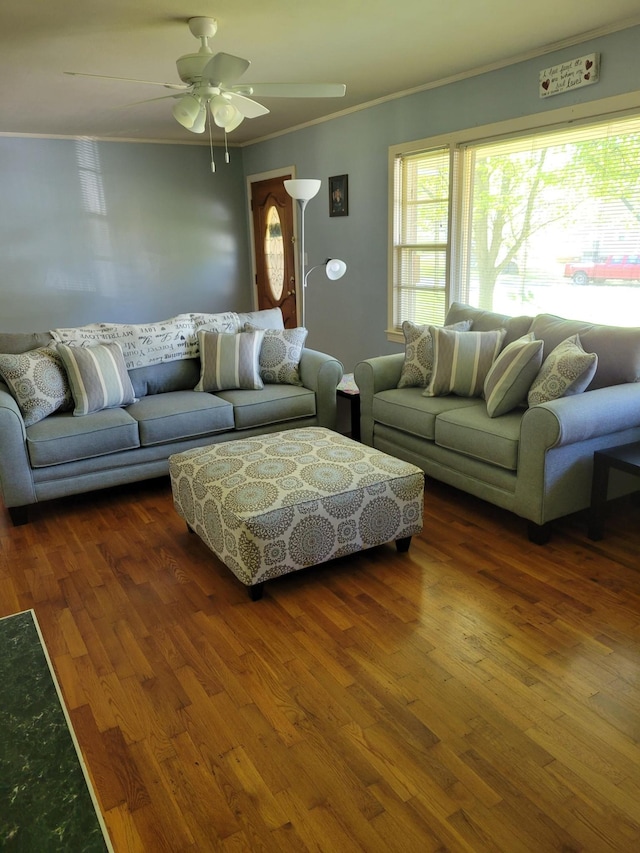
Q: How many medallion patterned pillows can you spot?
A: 4